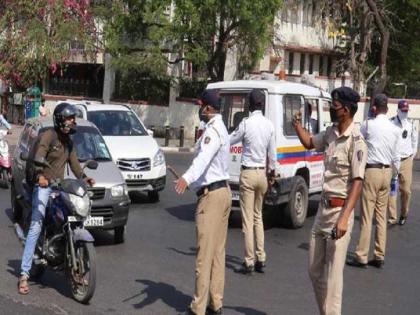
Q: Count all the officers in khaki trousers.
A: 5